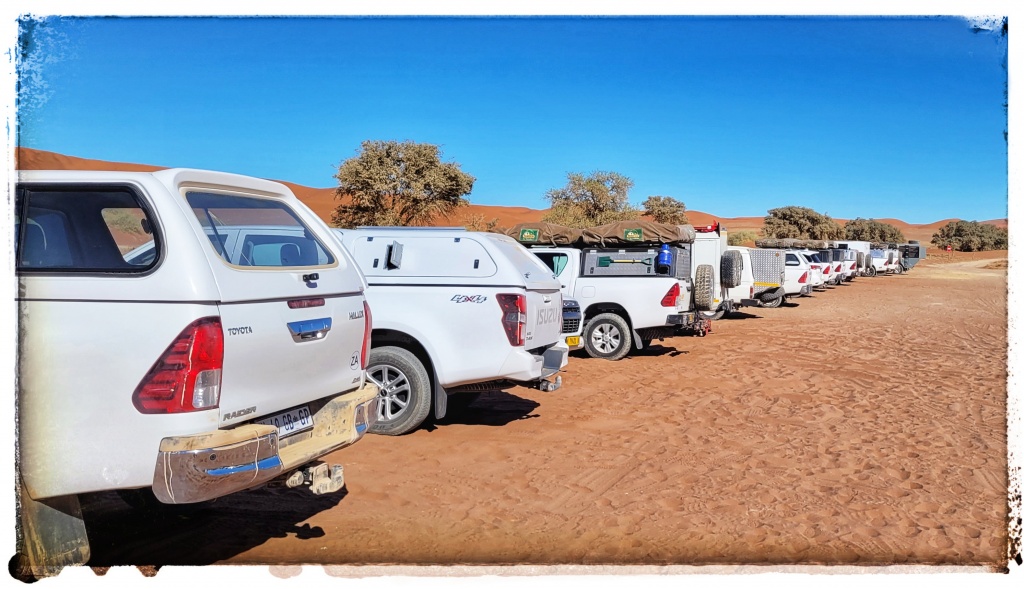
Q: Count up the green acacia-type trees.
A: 6